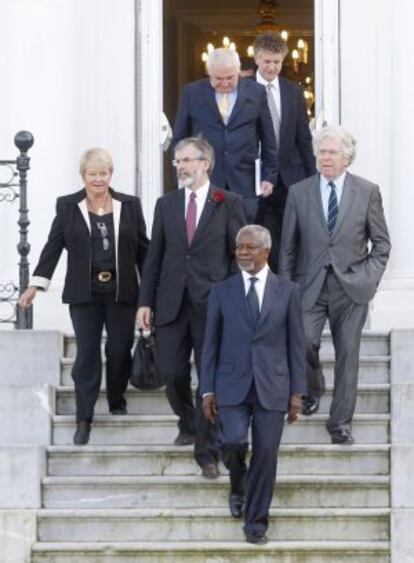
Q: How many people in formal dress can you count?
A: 6